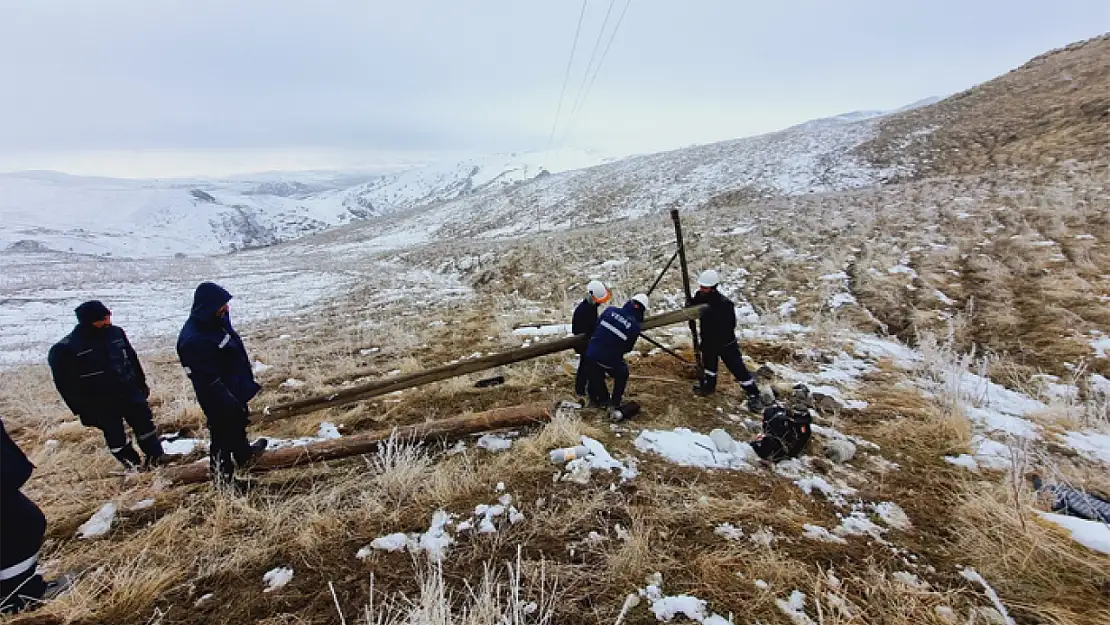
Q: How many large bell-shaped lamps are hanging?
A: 0